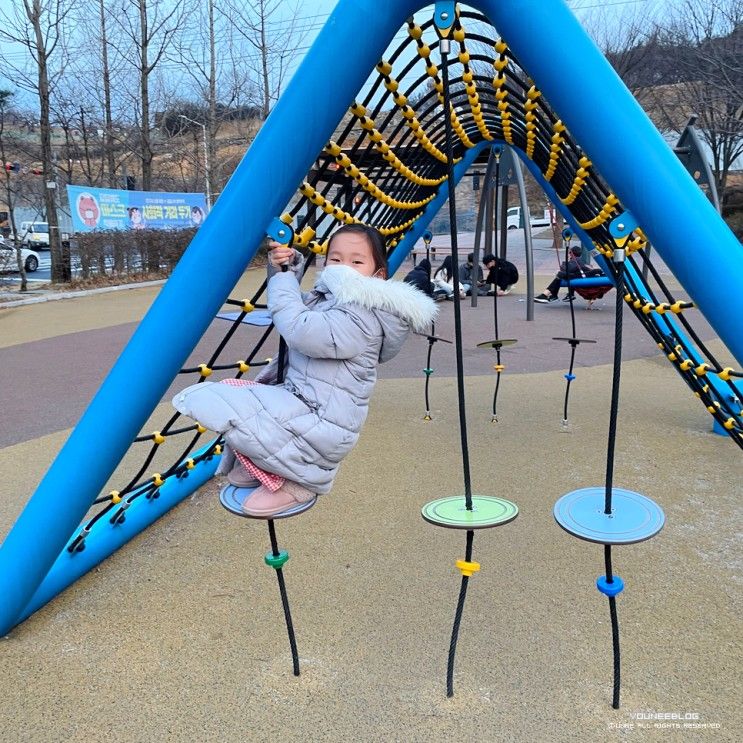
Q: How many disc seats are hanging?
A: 6